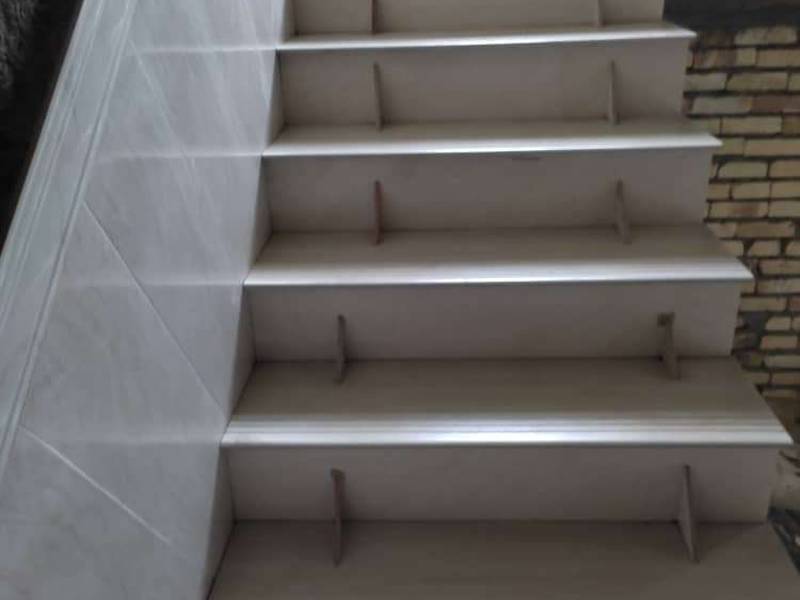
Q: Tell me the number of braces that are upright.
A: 10